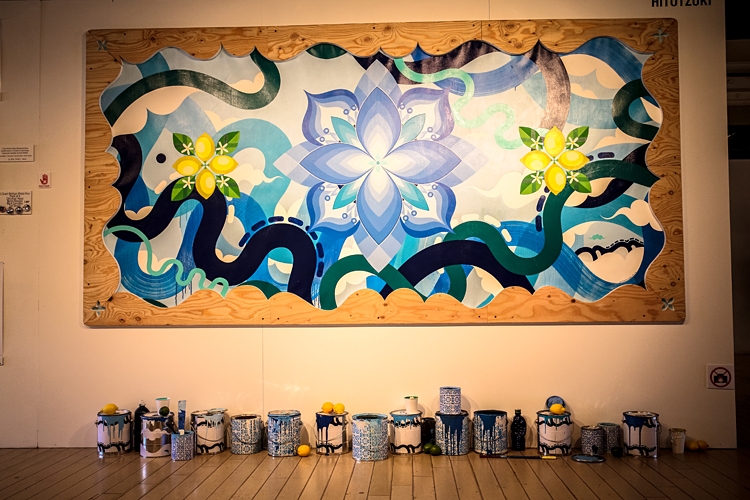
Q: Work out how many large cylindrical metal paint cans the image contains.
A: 12